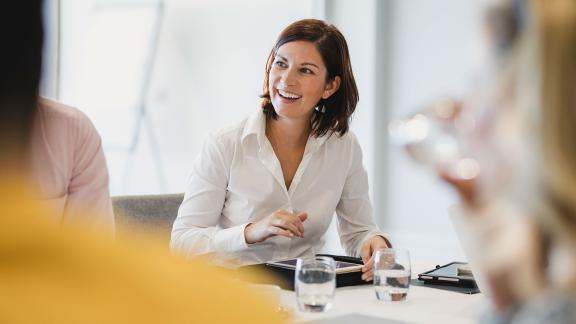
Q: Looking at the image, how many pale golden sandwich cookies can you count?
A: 0